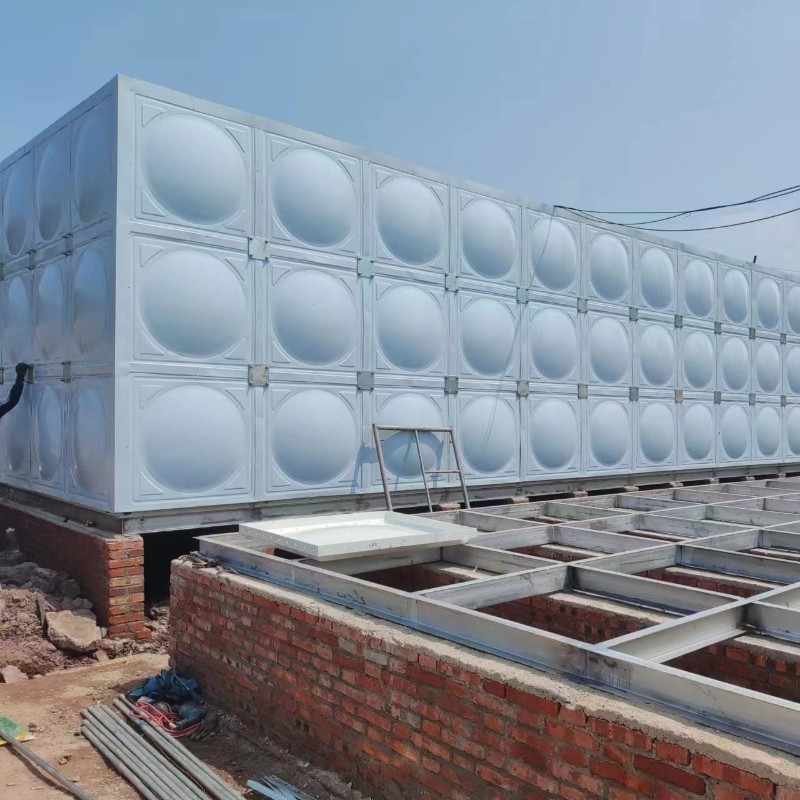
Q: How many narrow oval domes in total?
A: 9